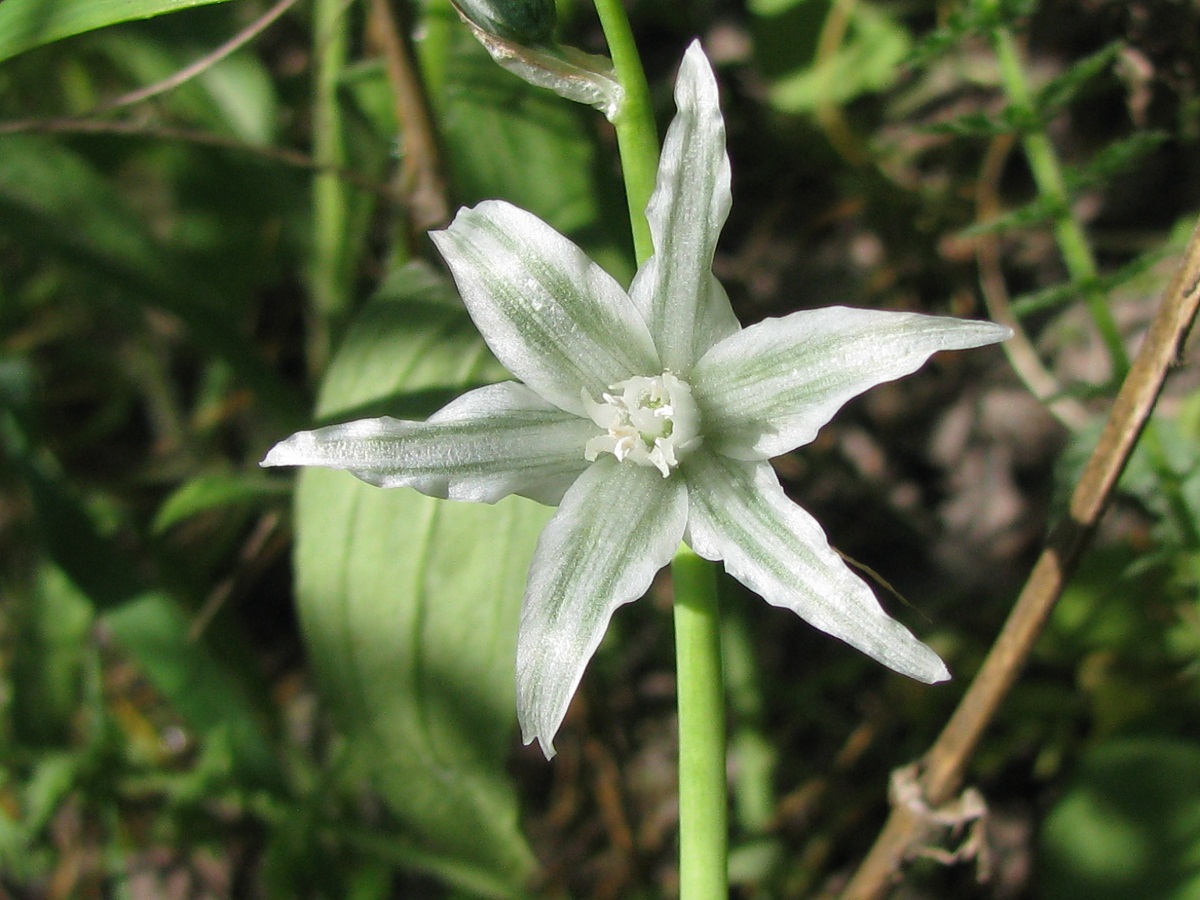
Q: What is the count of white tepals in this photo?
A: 6